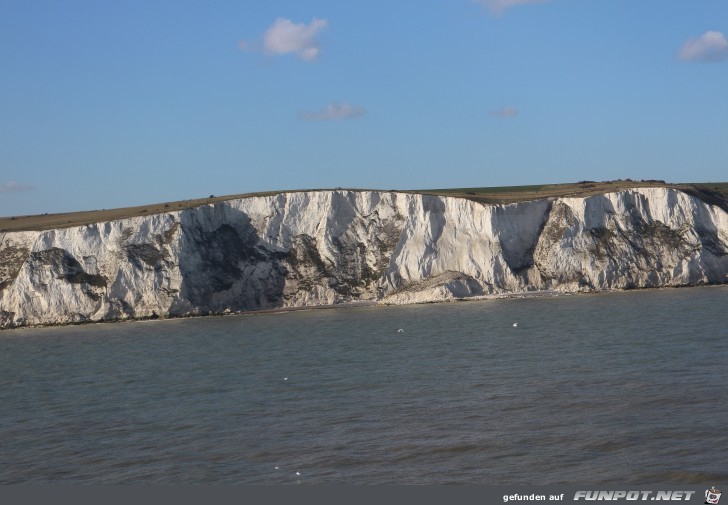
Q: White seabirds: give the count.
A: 5